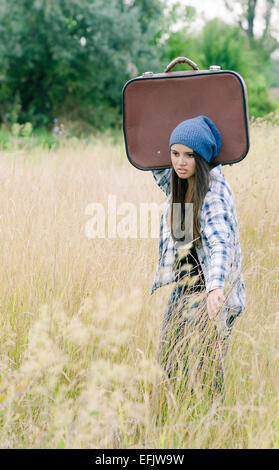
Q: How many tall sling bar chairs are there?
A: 0